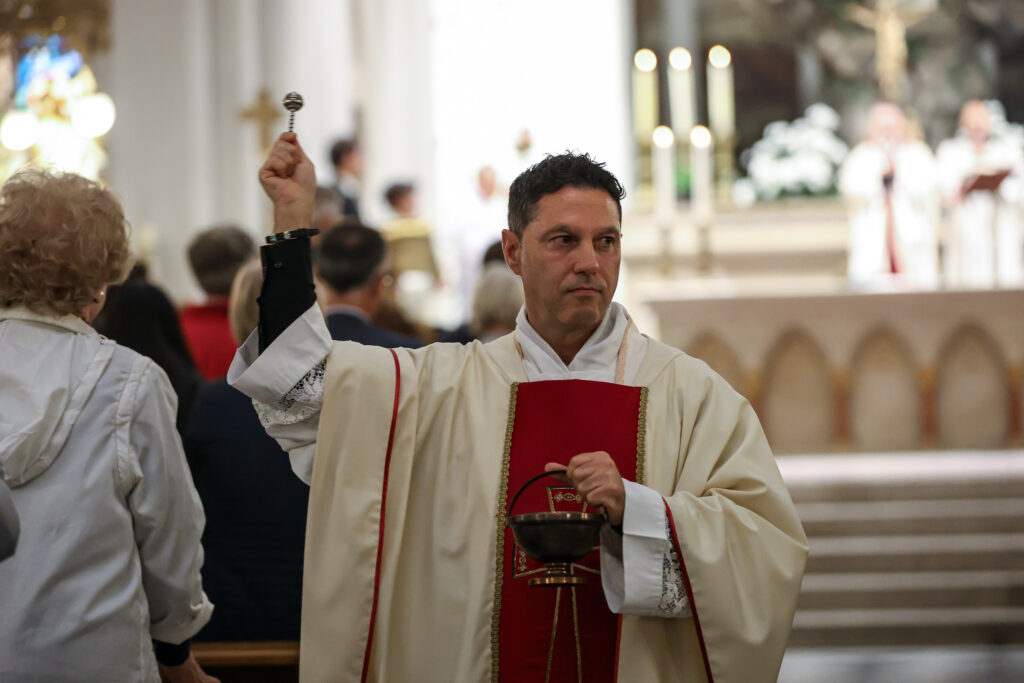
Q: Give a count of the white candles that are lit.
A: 5